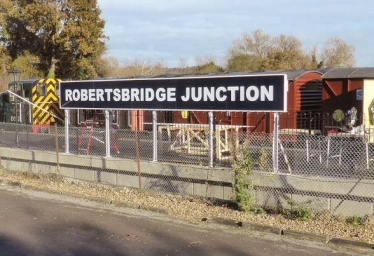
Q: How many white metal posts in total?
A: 5